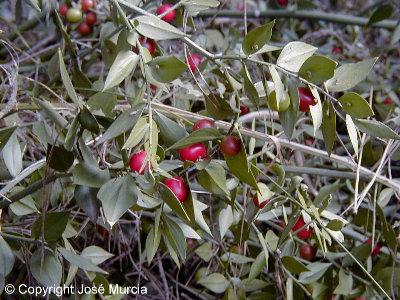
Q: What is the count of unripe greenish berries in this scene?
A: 2